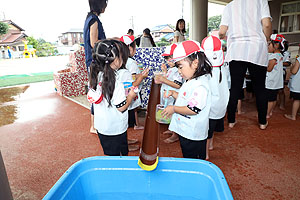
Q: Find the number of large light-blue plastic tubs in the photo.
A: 1